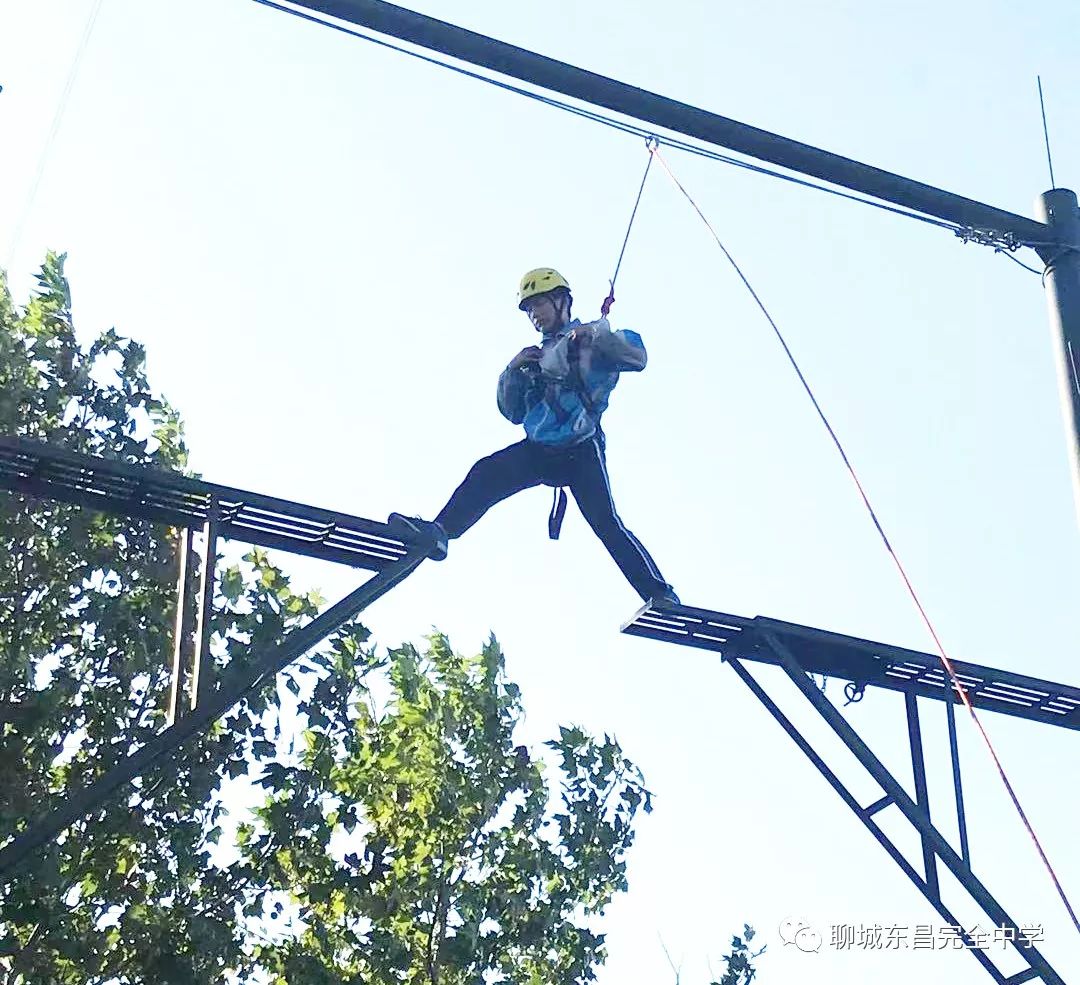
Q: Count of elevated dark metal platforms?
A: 2